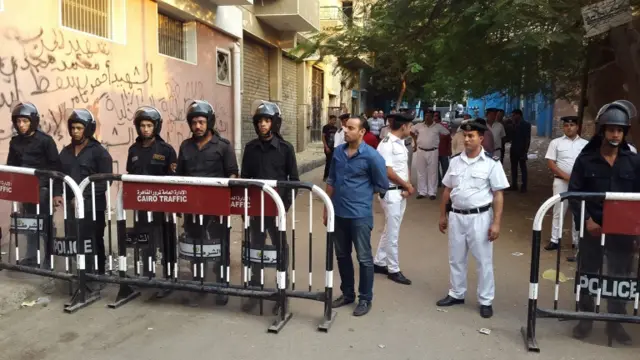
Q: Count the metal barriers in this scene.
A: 4